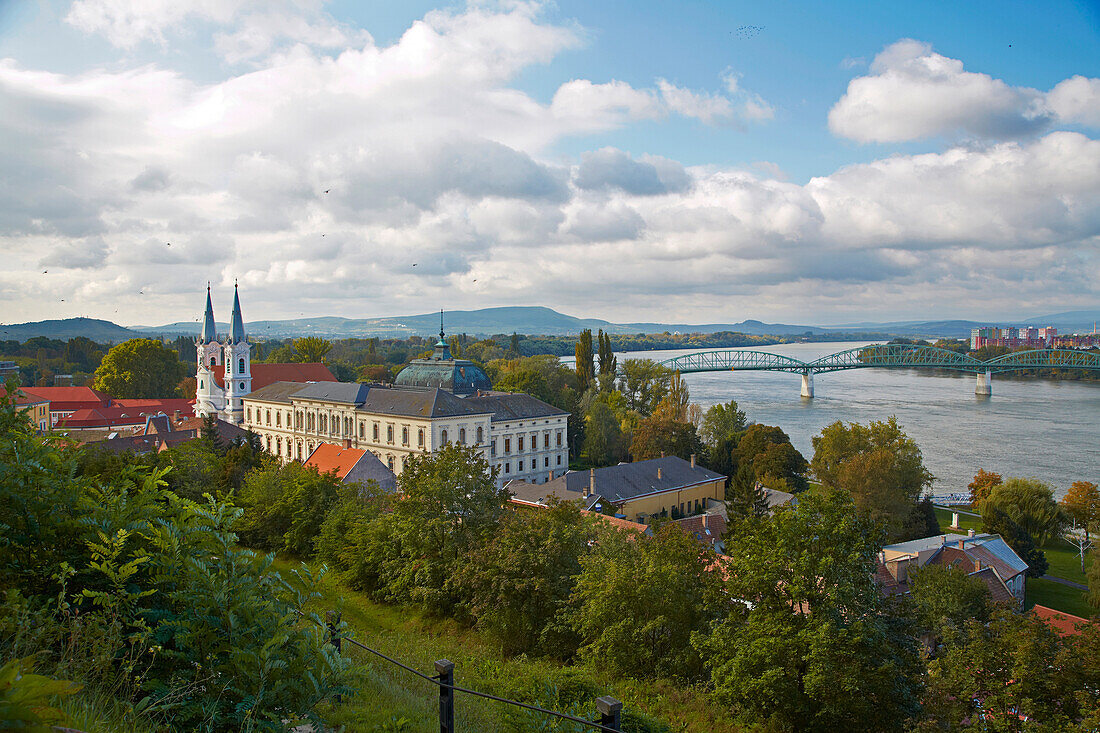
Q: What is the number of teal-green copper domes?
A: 1